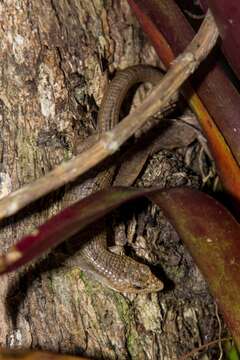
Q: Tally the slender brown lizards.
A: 1